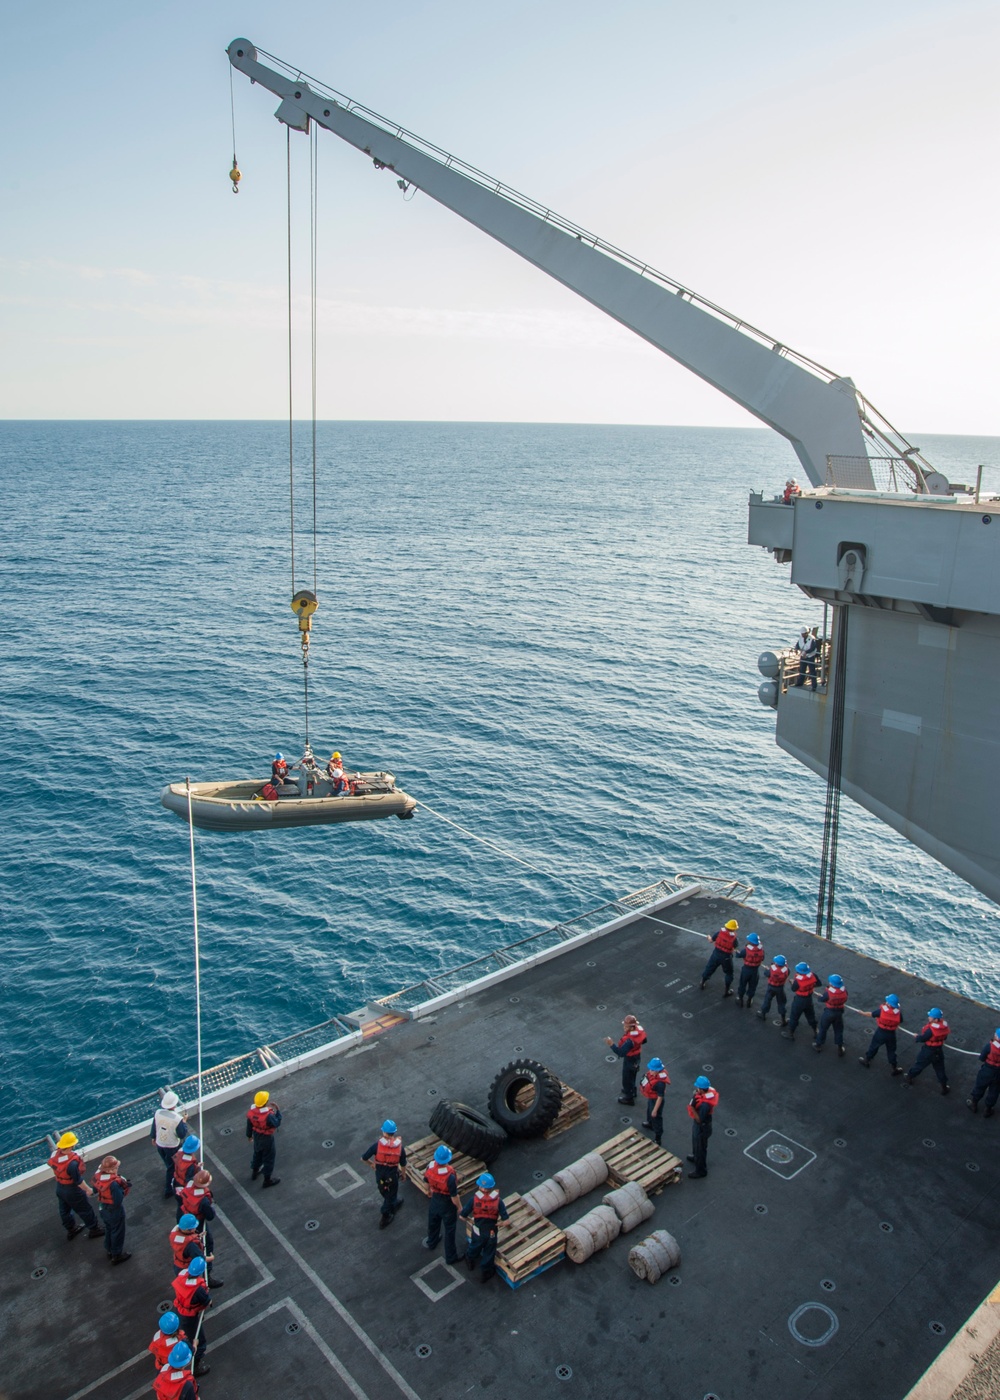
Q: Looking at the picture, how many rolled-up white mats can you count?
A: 5